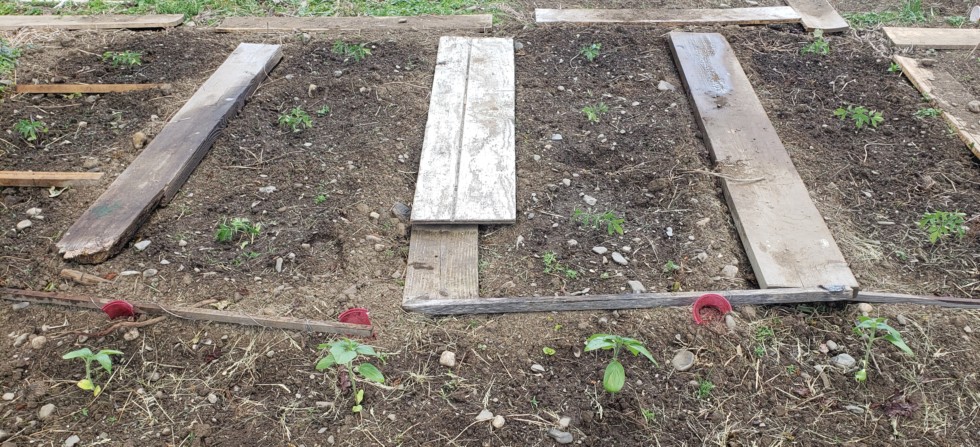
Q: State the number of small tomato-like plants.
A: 11